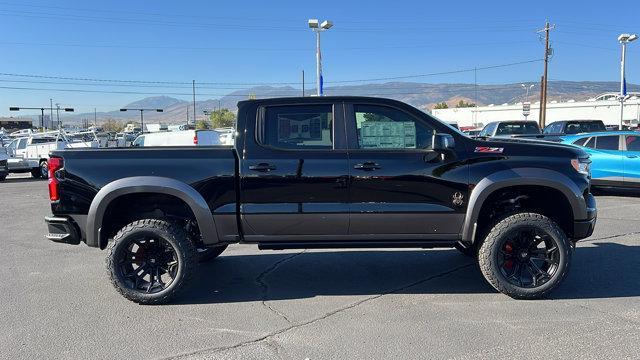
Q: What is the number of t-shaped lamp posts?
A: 2